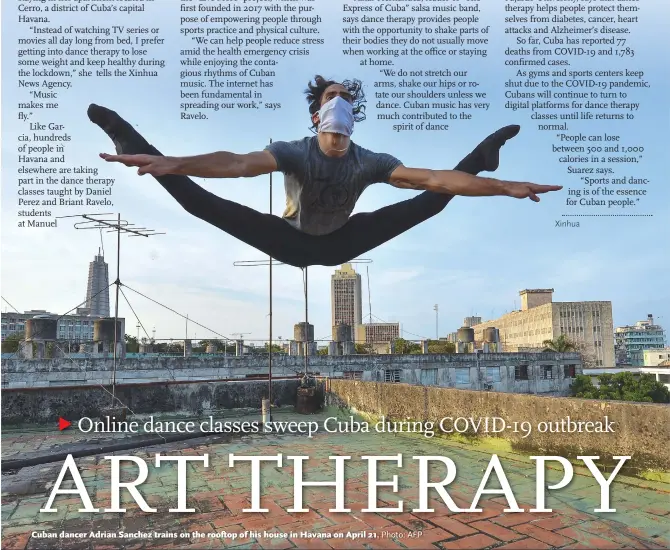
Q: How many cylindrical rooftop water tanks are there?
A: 6